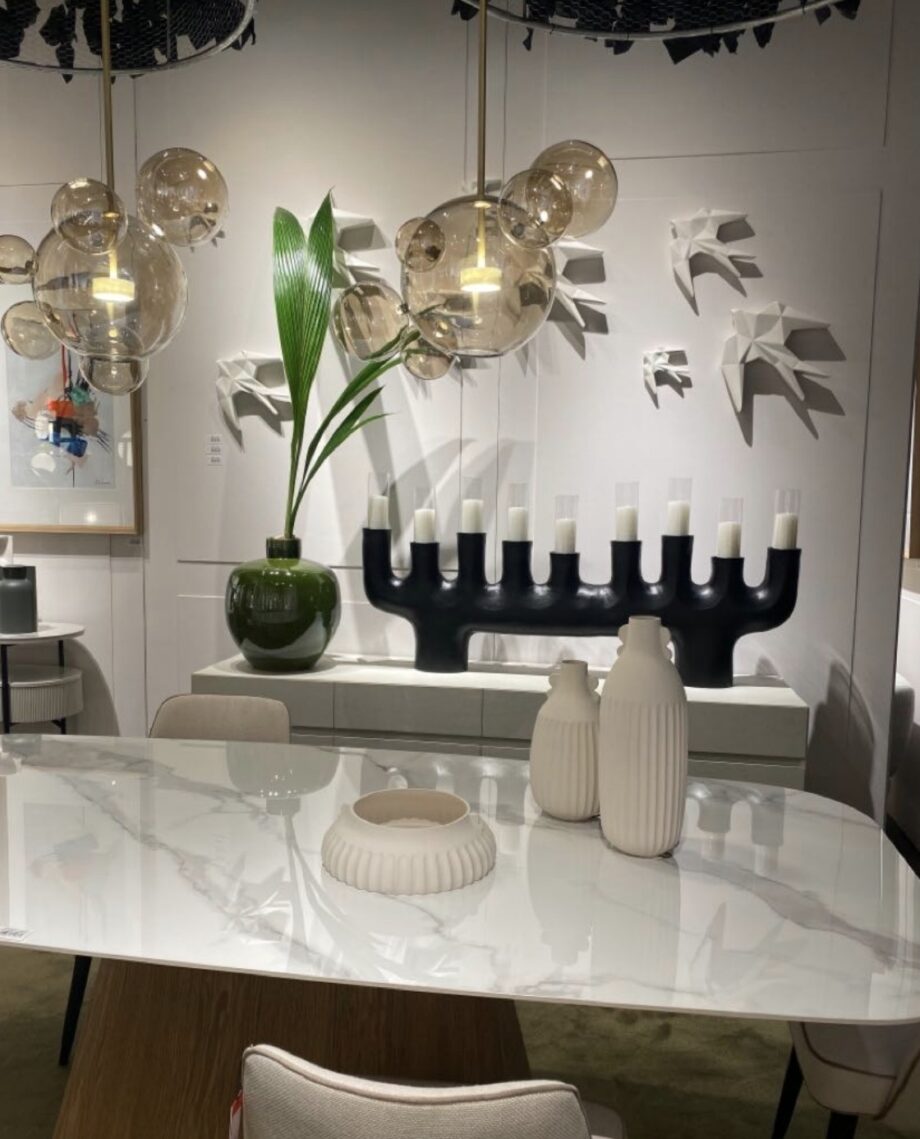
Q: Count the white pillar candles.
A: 9